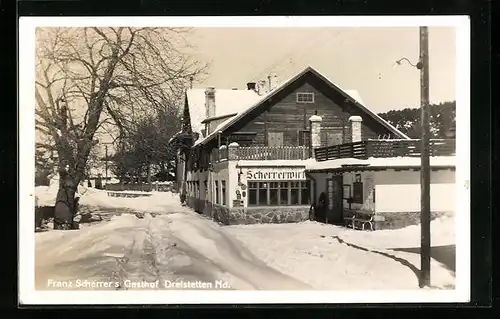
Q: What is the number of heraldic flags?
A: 0